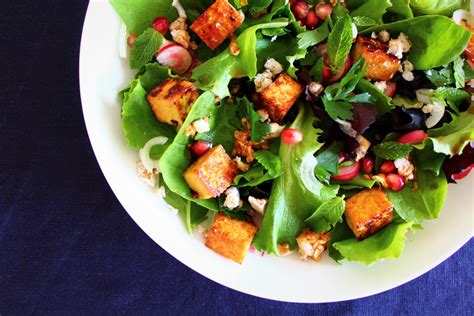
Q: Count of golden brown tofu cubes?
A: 7